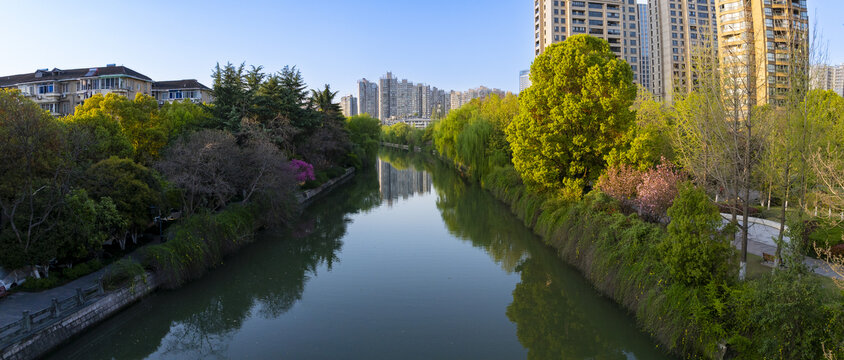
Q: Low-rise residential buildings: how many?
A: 2